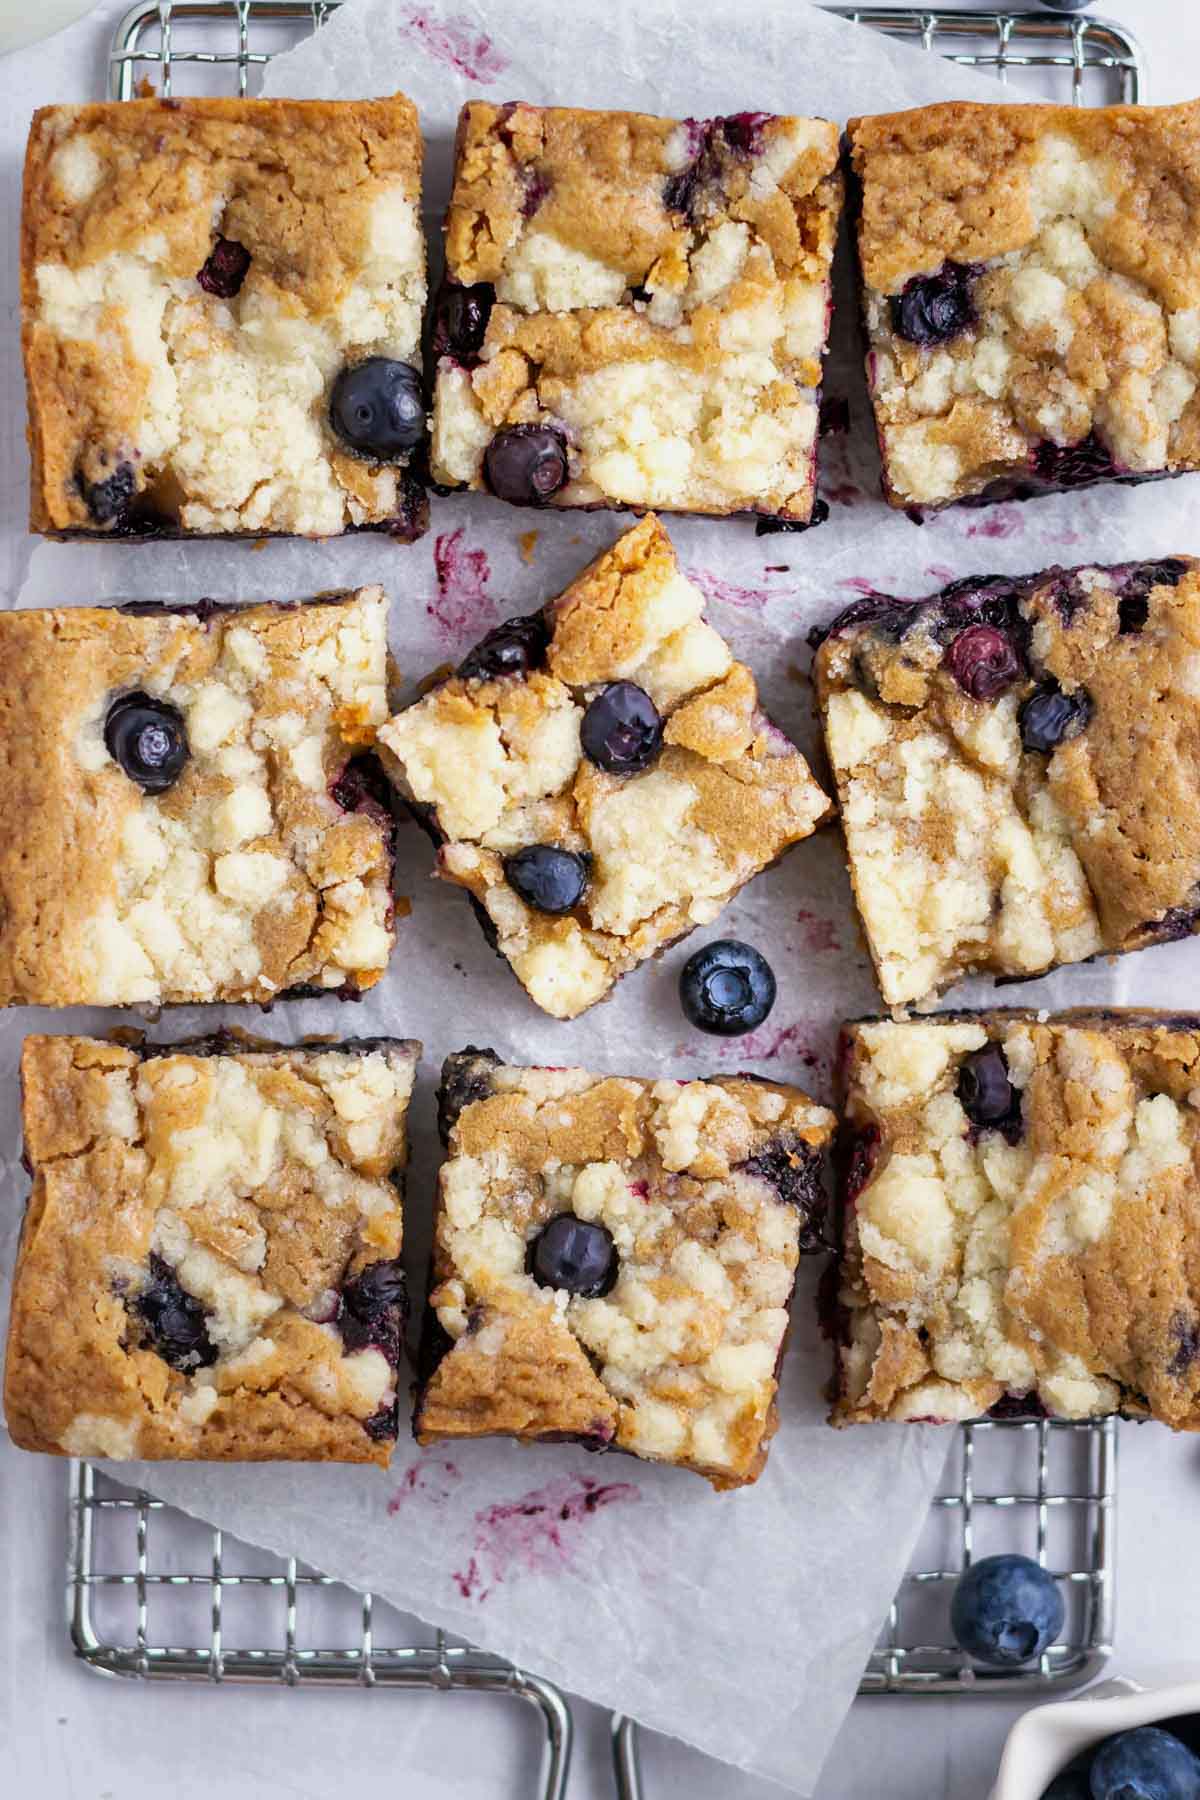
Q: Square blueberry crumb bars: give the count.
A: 9